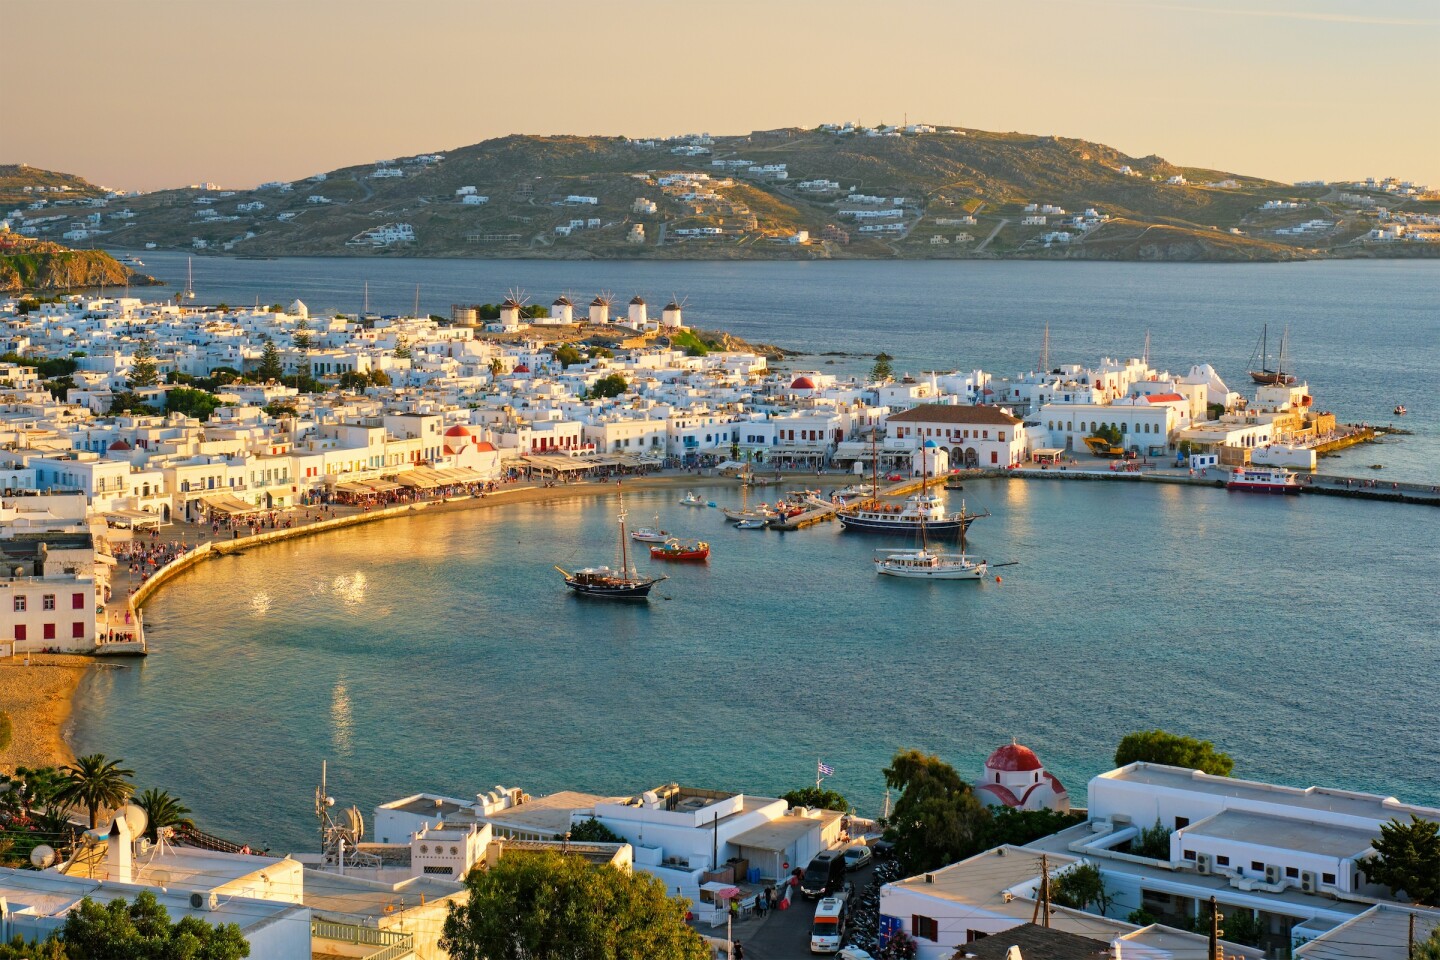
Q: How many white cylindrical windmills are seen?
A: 5